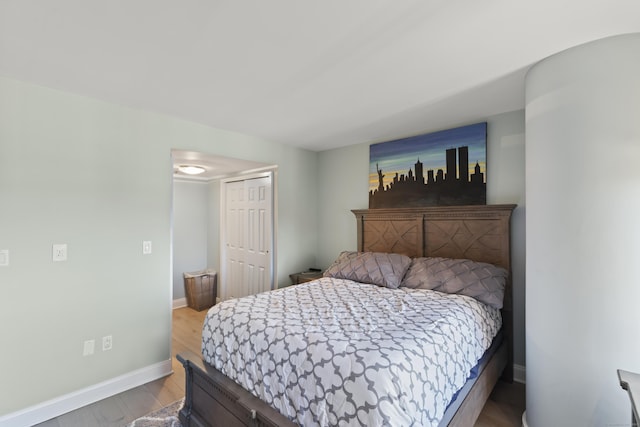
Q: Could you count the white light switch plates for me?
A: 3